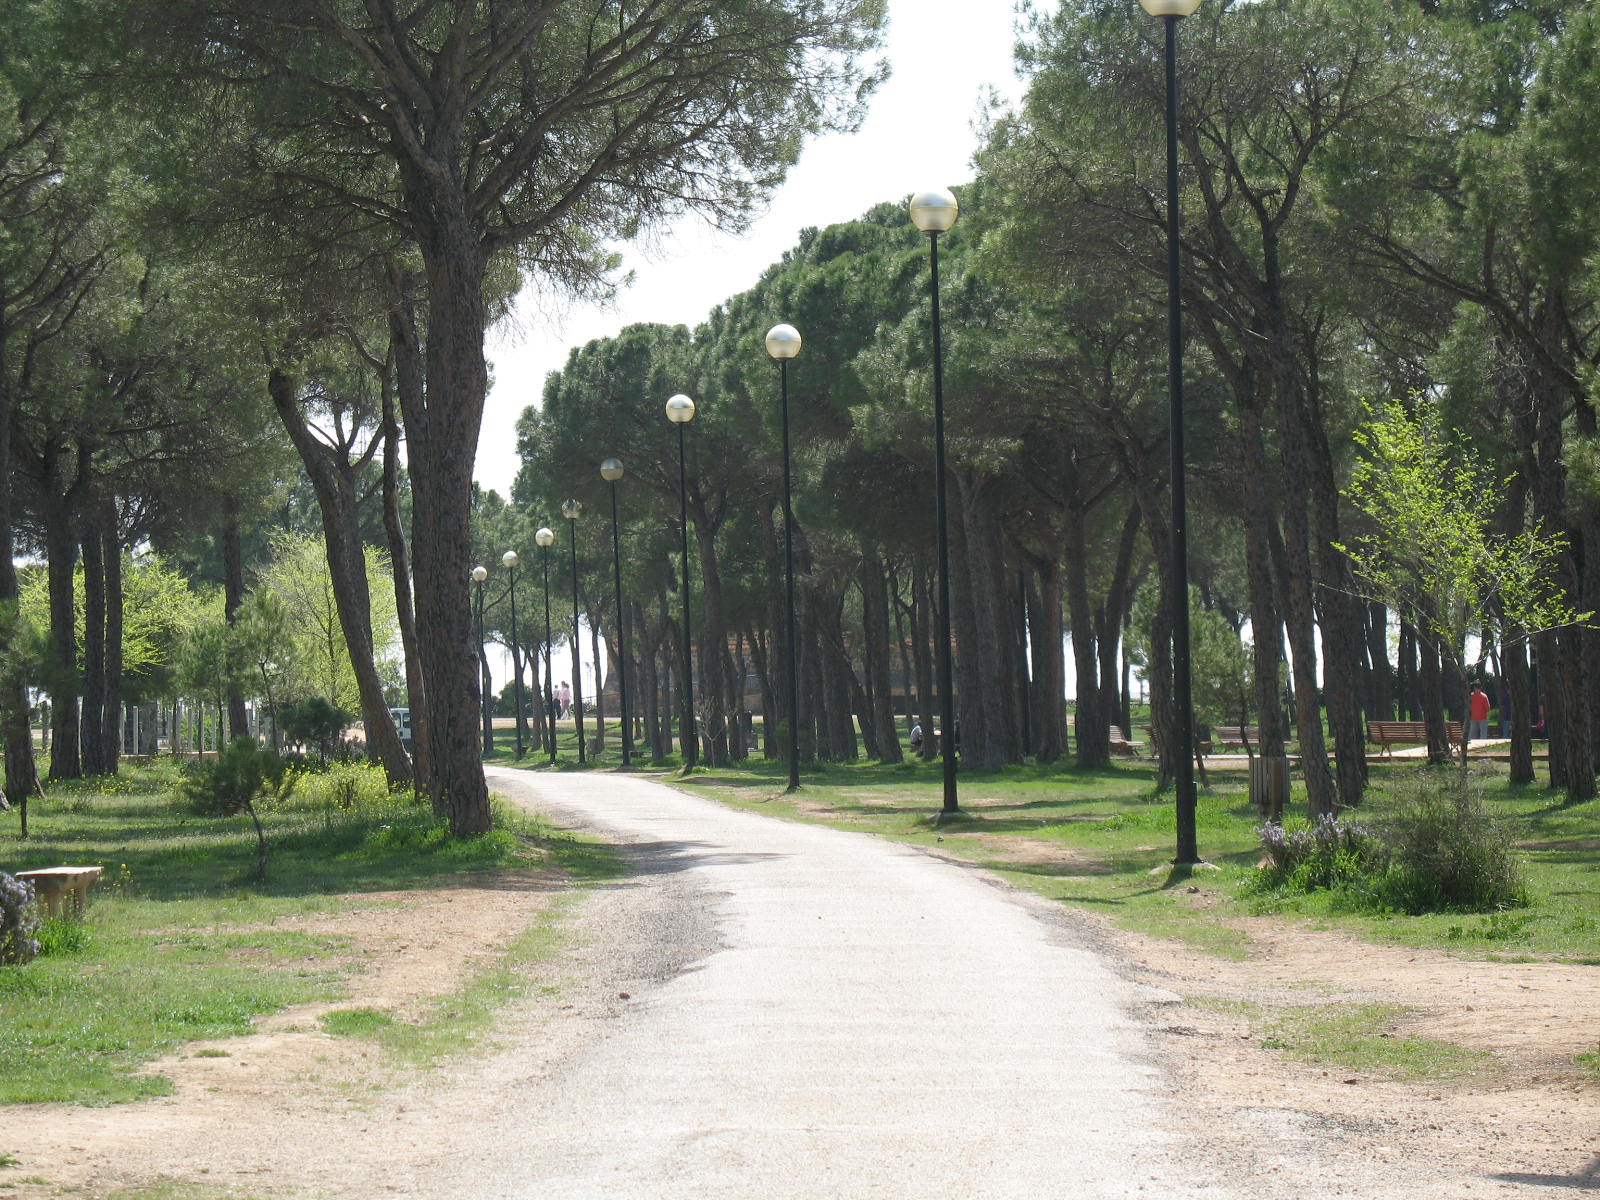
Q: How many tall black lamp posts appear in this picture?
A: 9